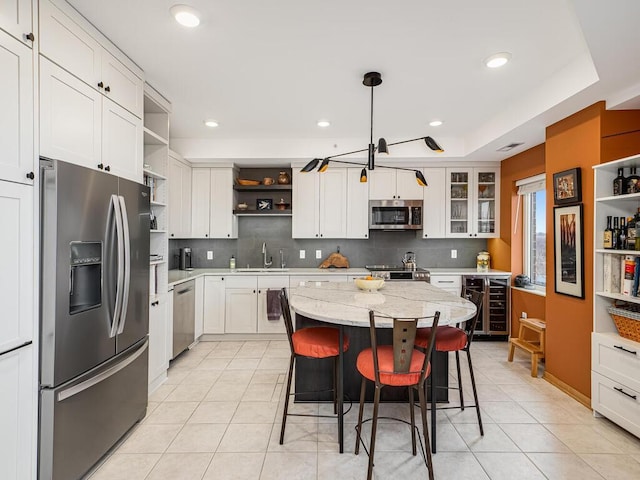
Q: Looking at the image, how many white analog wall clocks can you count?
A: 0